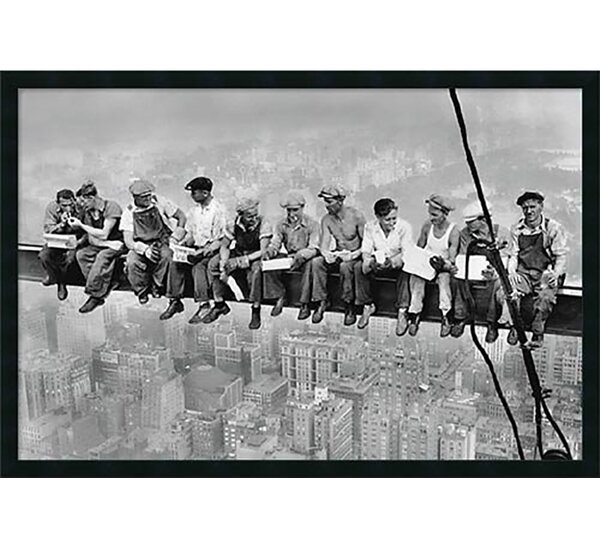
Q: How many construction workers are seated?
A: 11